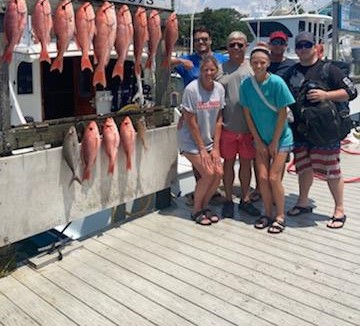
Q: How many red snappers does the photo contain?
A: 12